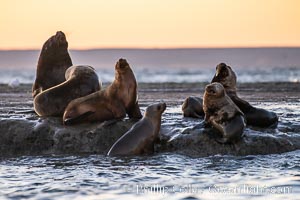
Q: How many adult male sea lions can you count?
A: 1